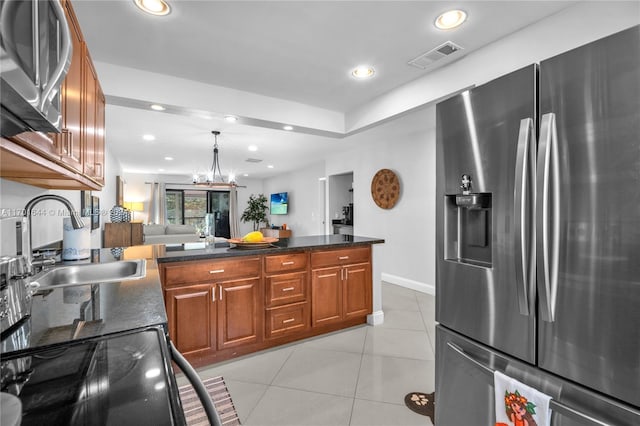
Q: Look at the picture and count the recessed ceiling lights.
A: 12